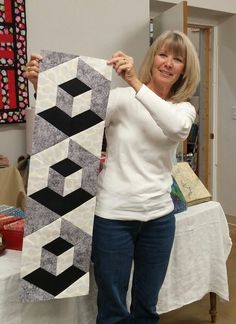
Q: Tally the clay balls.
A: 0